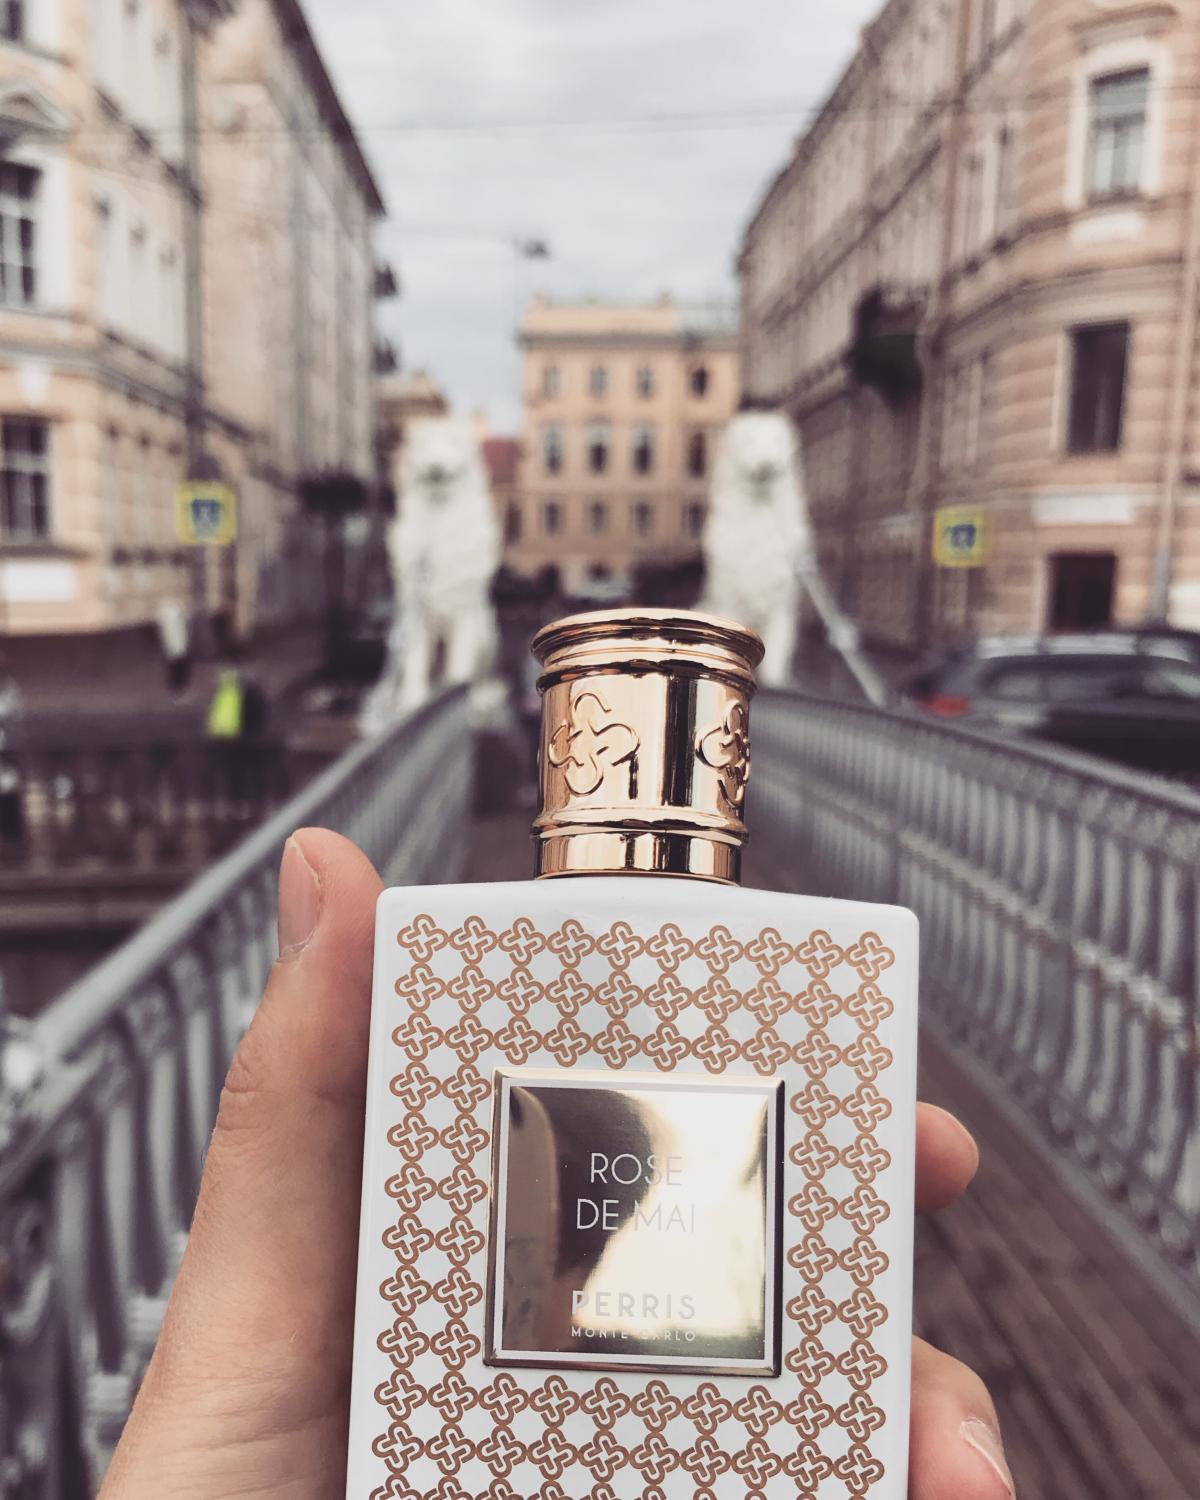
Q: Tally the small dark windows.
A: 12